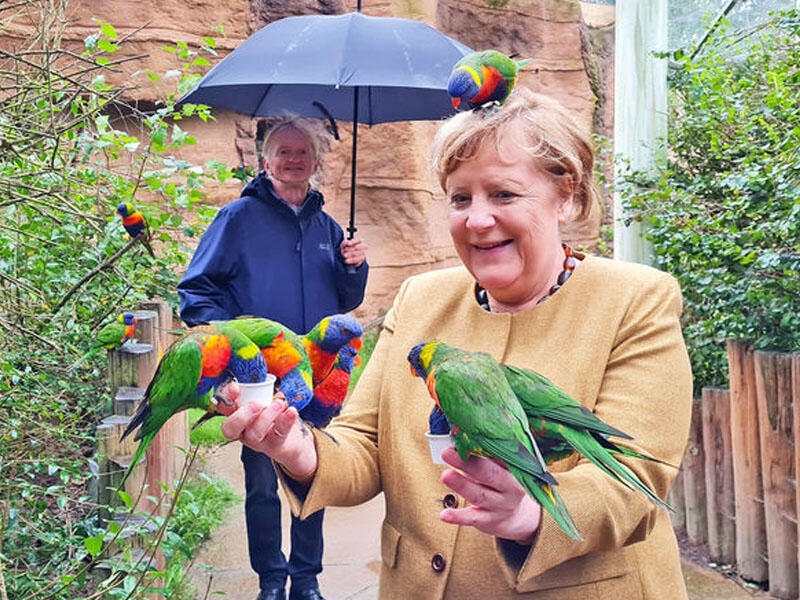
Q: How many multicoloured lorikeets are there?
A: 9